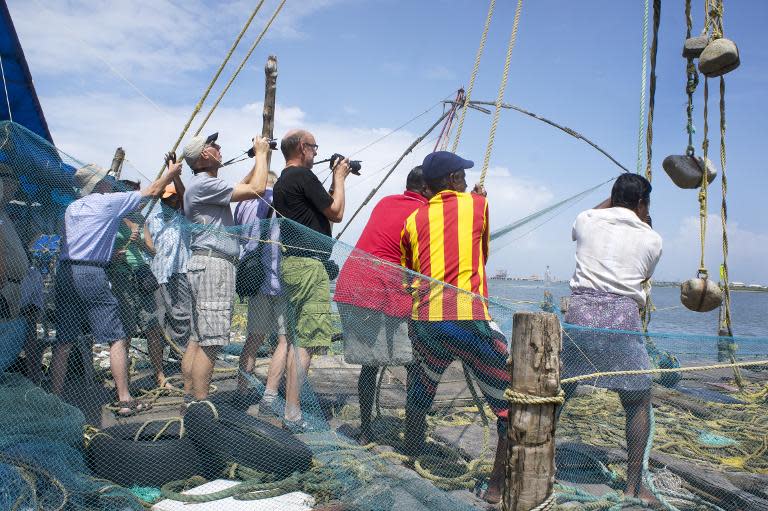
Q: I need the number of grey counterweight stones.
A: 4